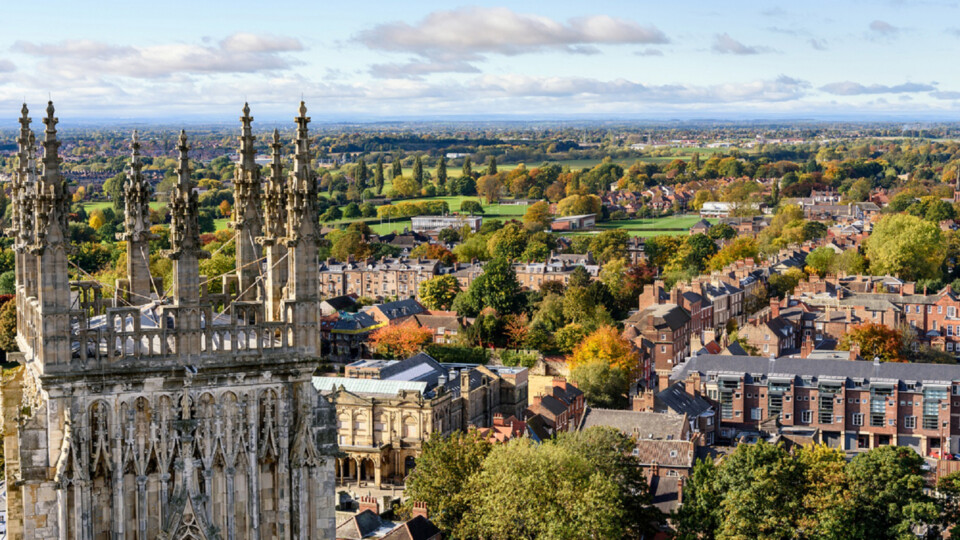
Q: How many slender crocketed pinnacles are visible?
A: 8